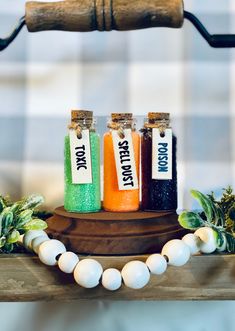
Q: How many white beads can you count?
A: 12